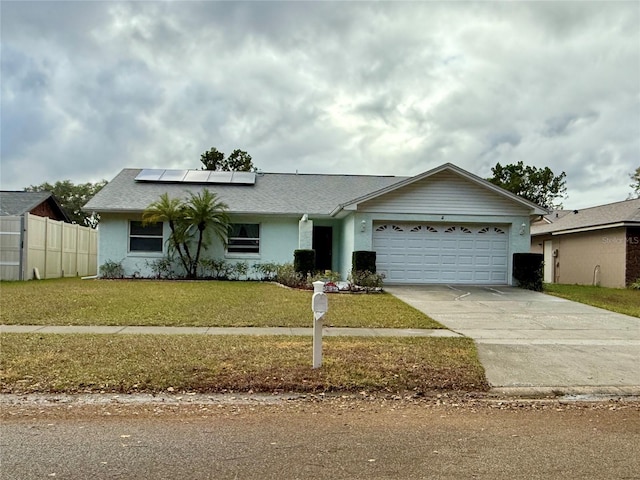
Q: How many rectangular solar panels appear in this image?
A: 5